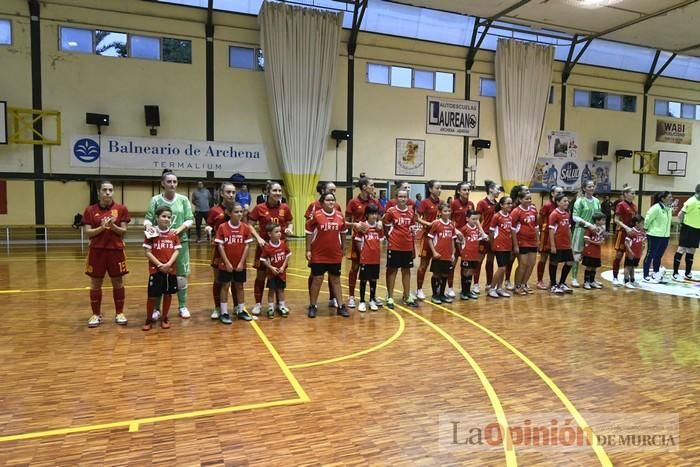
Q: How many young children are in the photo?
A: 13